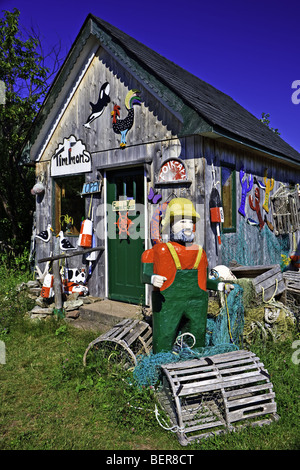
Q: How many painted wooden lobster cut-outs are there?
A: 3